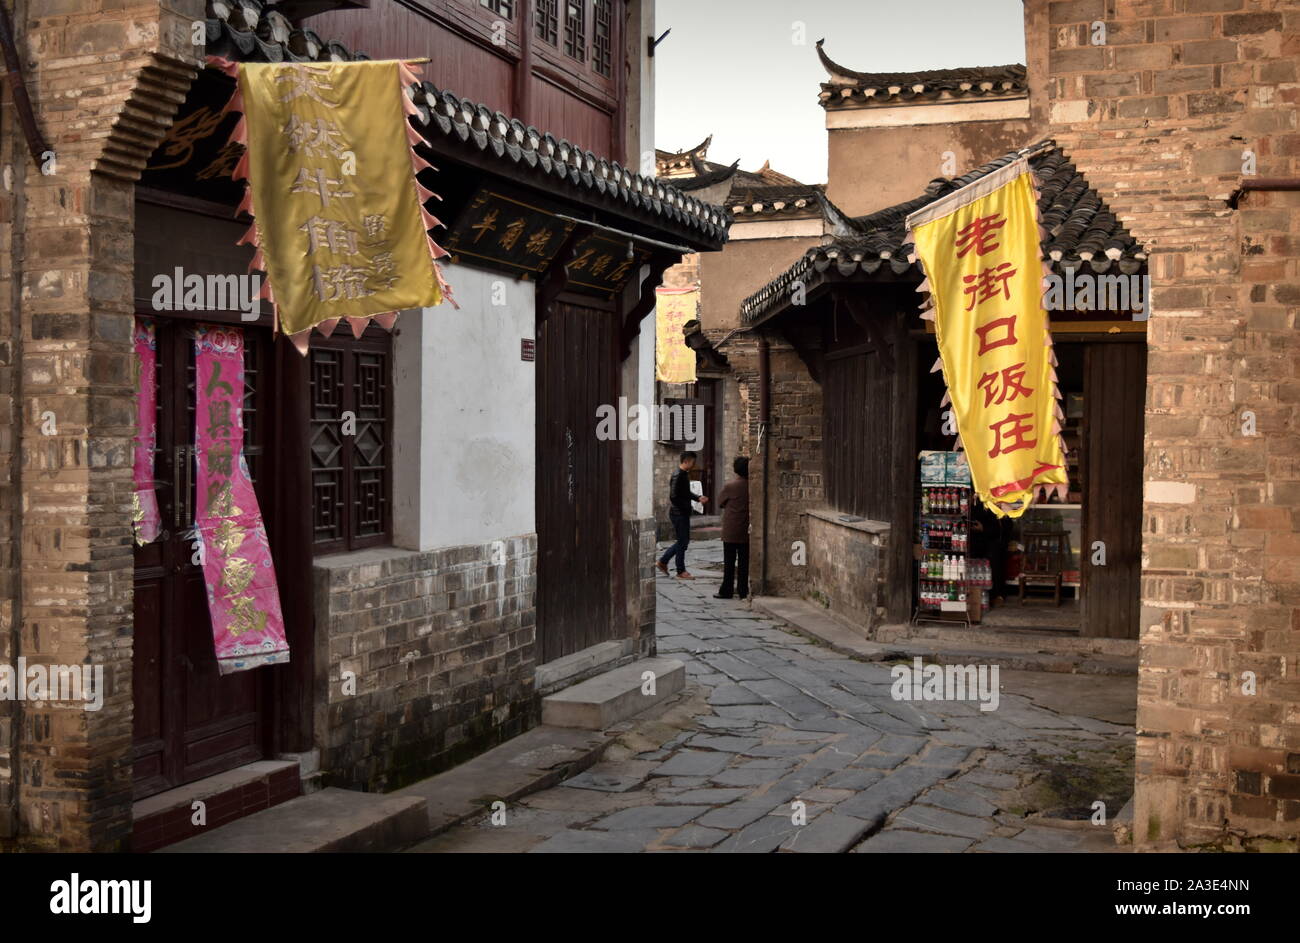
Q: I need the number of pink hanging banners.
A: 2